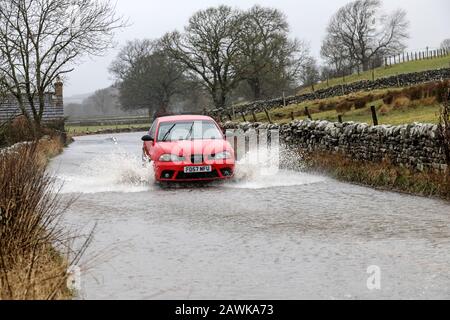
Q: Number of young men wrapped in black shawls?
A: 0